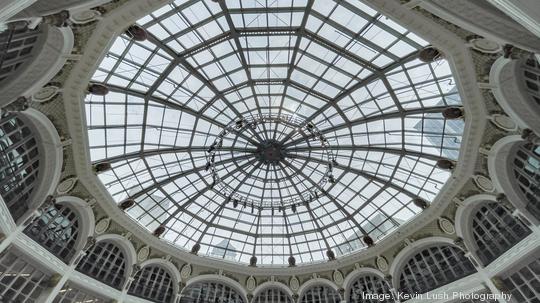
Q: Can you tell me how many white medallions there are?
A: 14